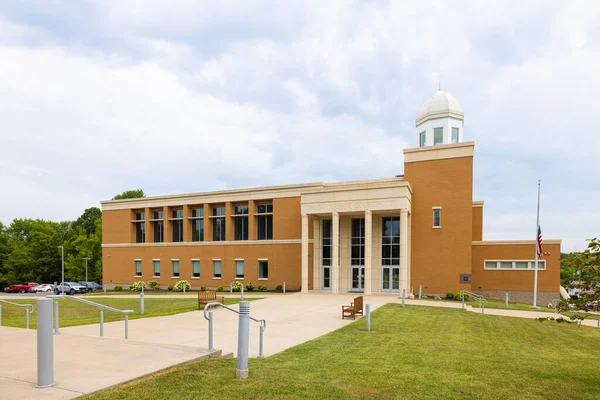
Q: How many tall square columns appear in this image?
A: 4